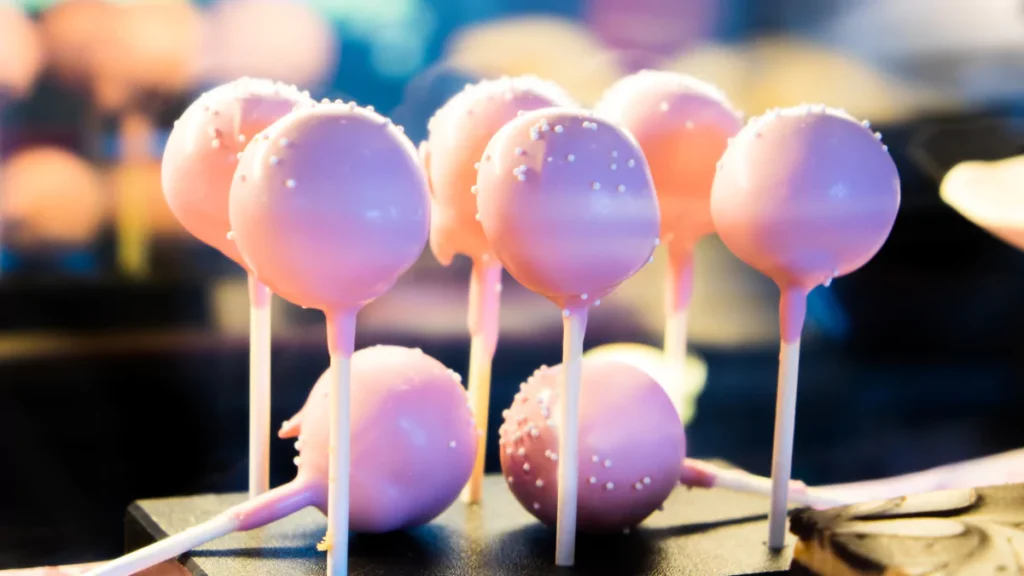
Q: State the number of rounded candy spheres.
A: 8